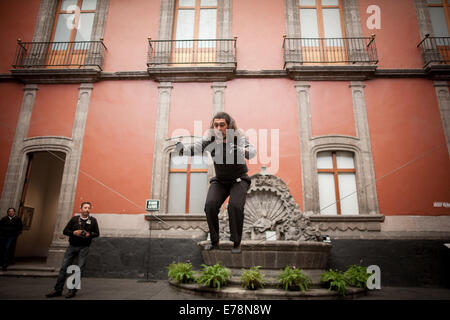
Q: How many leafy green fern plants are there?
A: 6